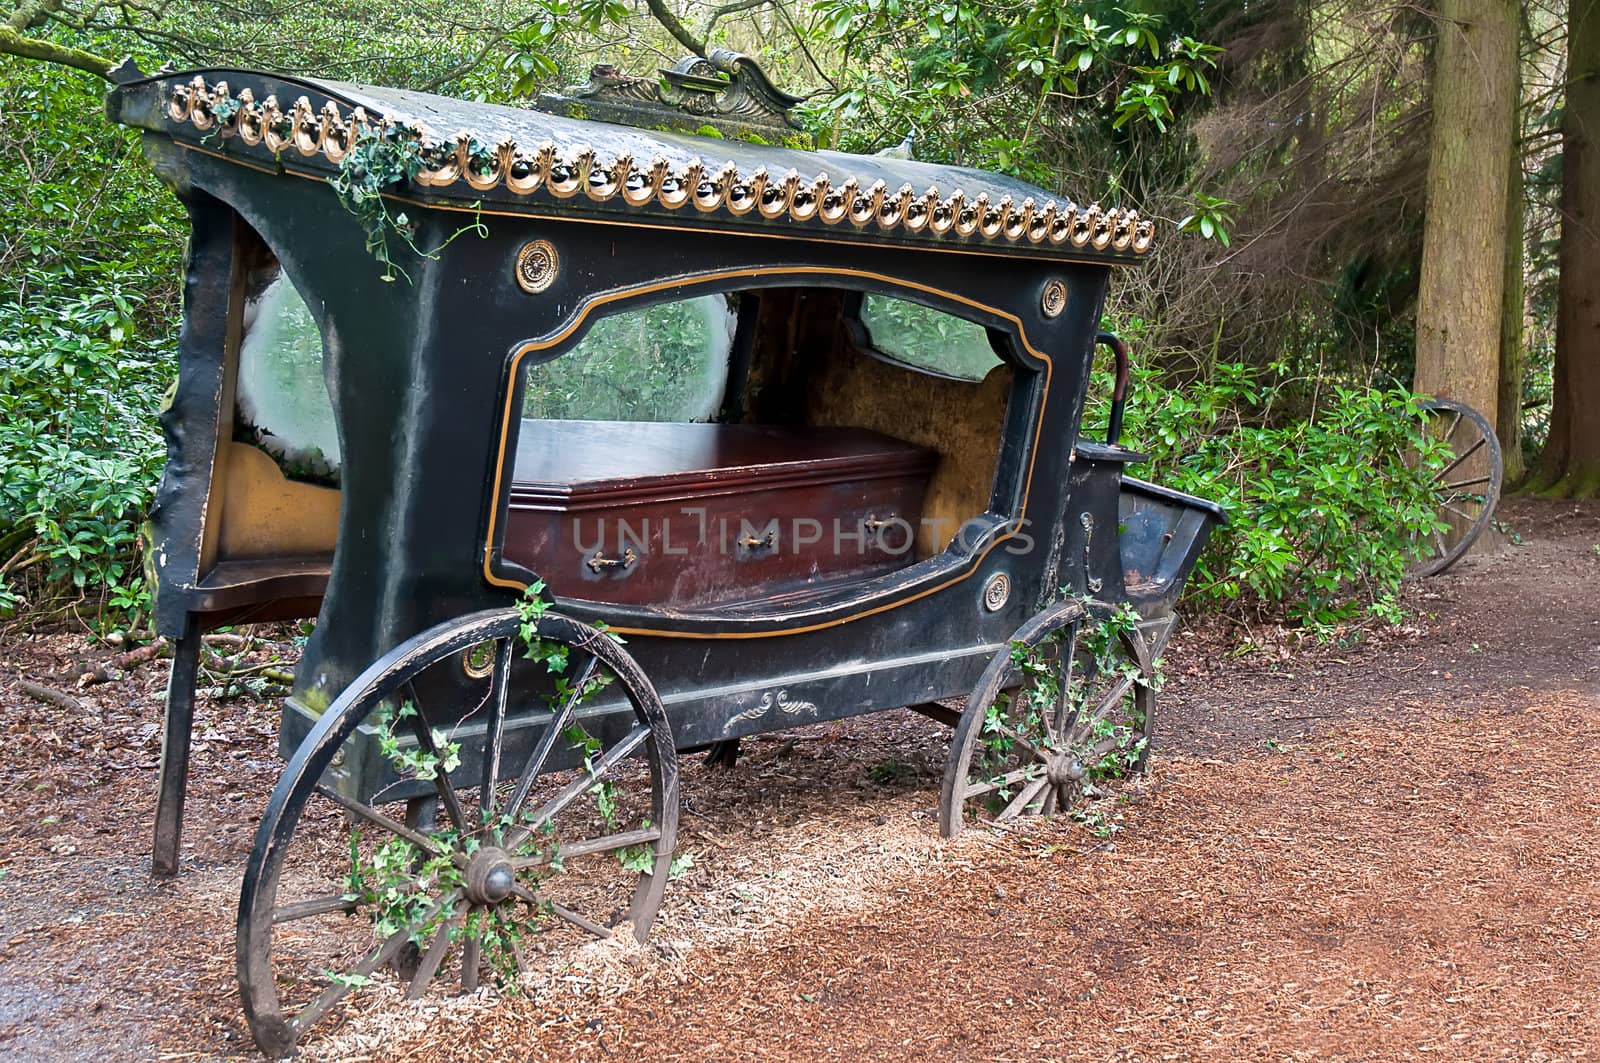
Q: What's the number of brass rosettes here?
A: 4